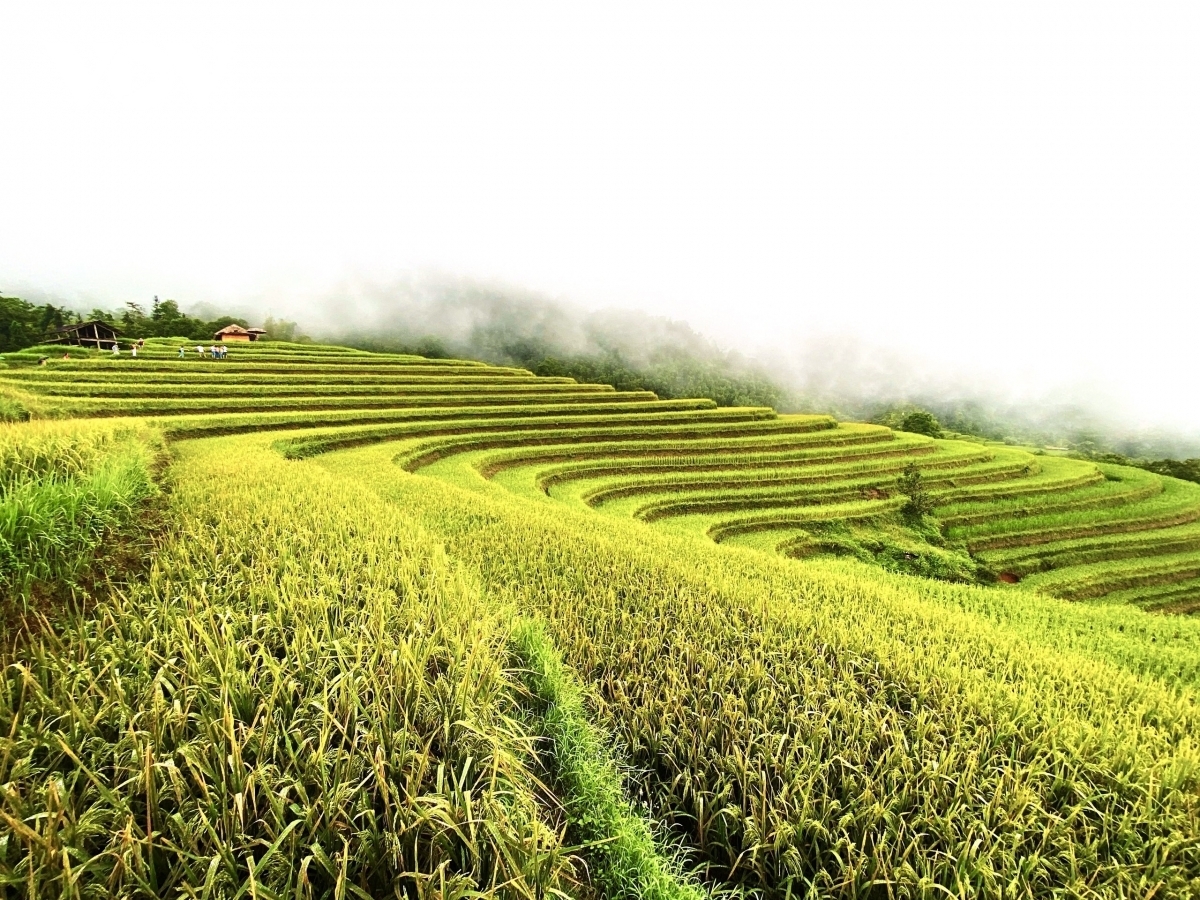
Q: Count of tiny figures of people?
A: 11